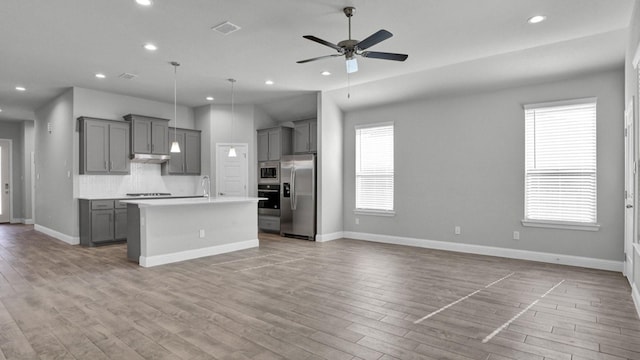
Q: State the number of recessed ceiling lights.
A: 8